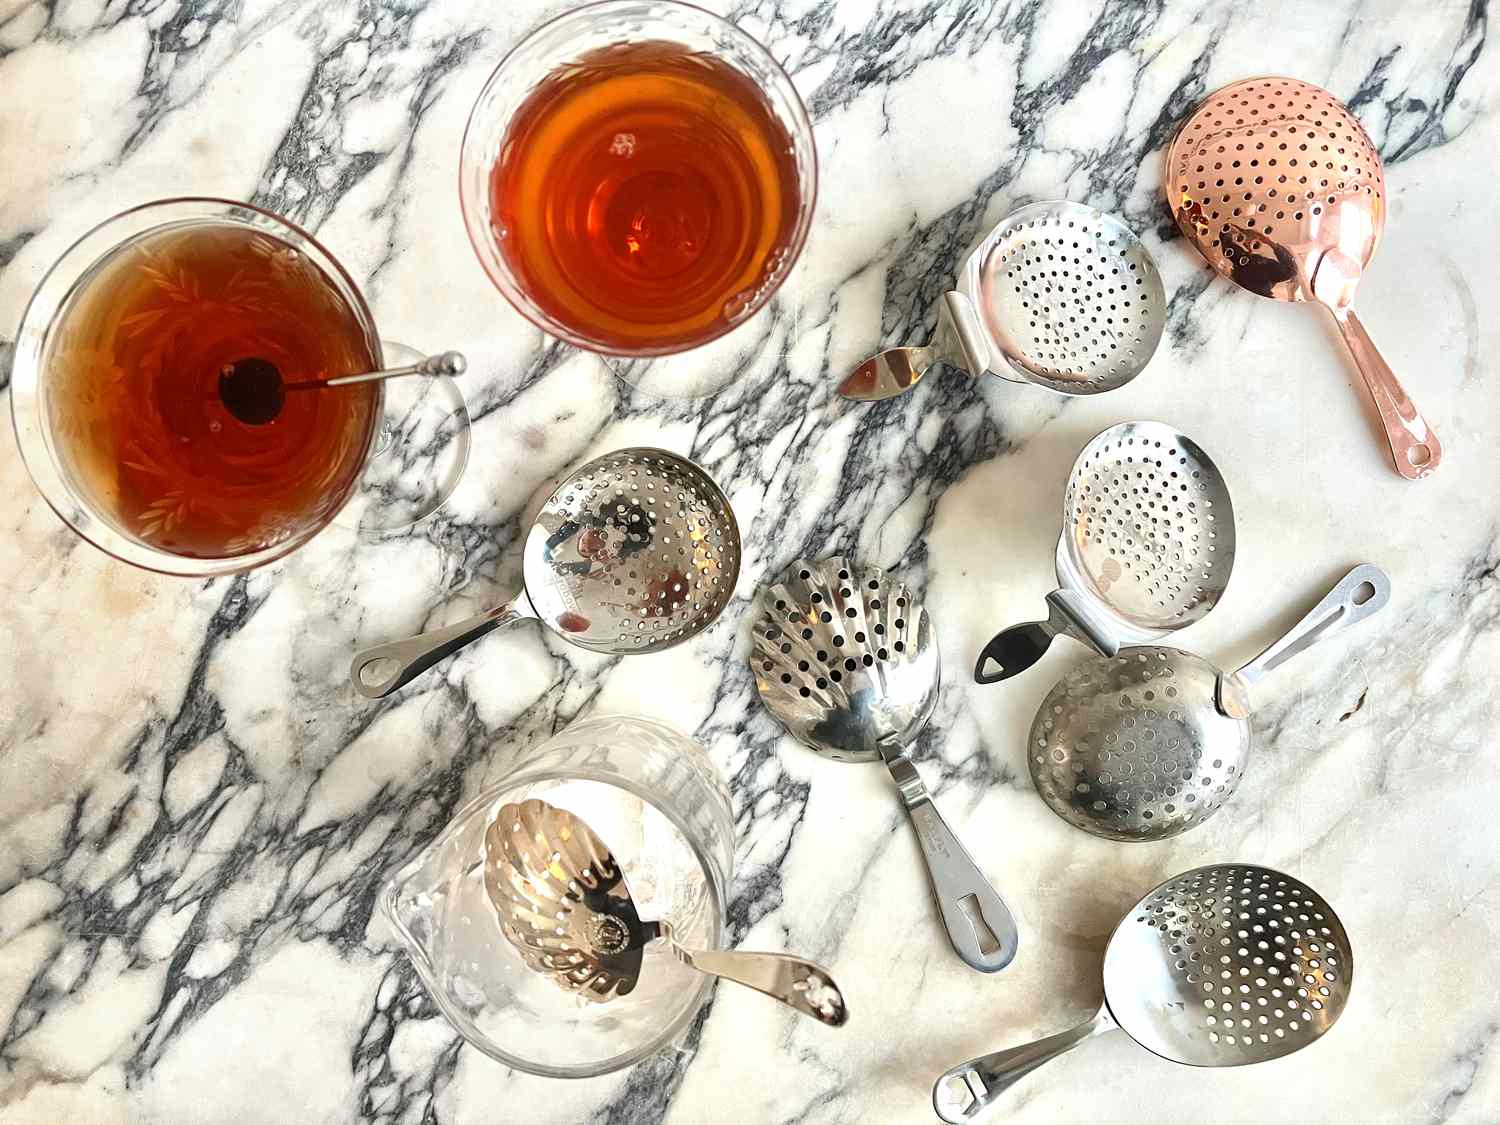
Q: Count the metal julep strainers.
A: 8